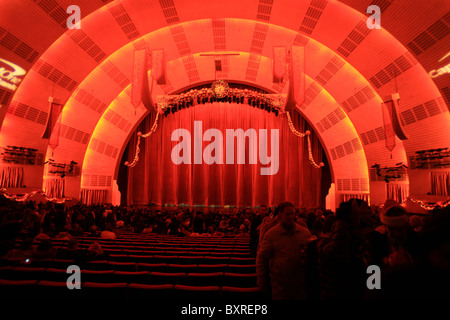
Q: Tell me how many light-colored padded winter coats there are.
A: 1